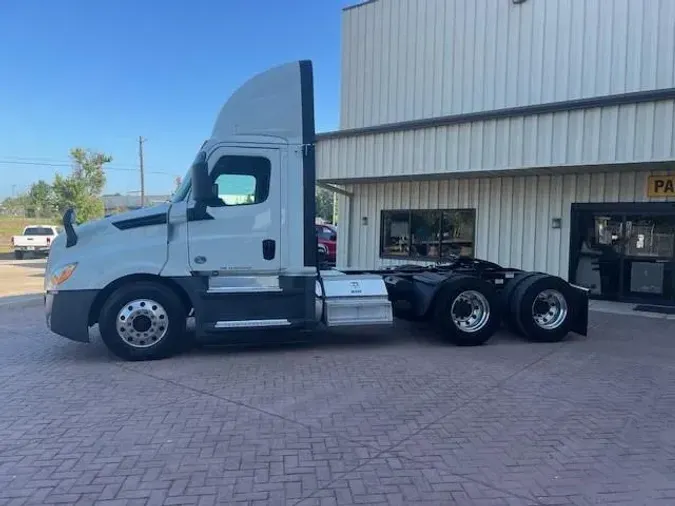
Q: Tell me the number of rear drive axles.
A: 2